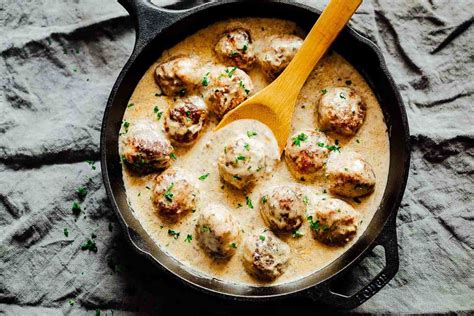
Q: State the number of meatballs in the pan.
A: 15